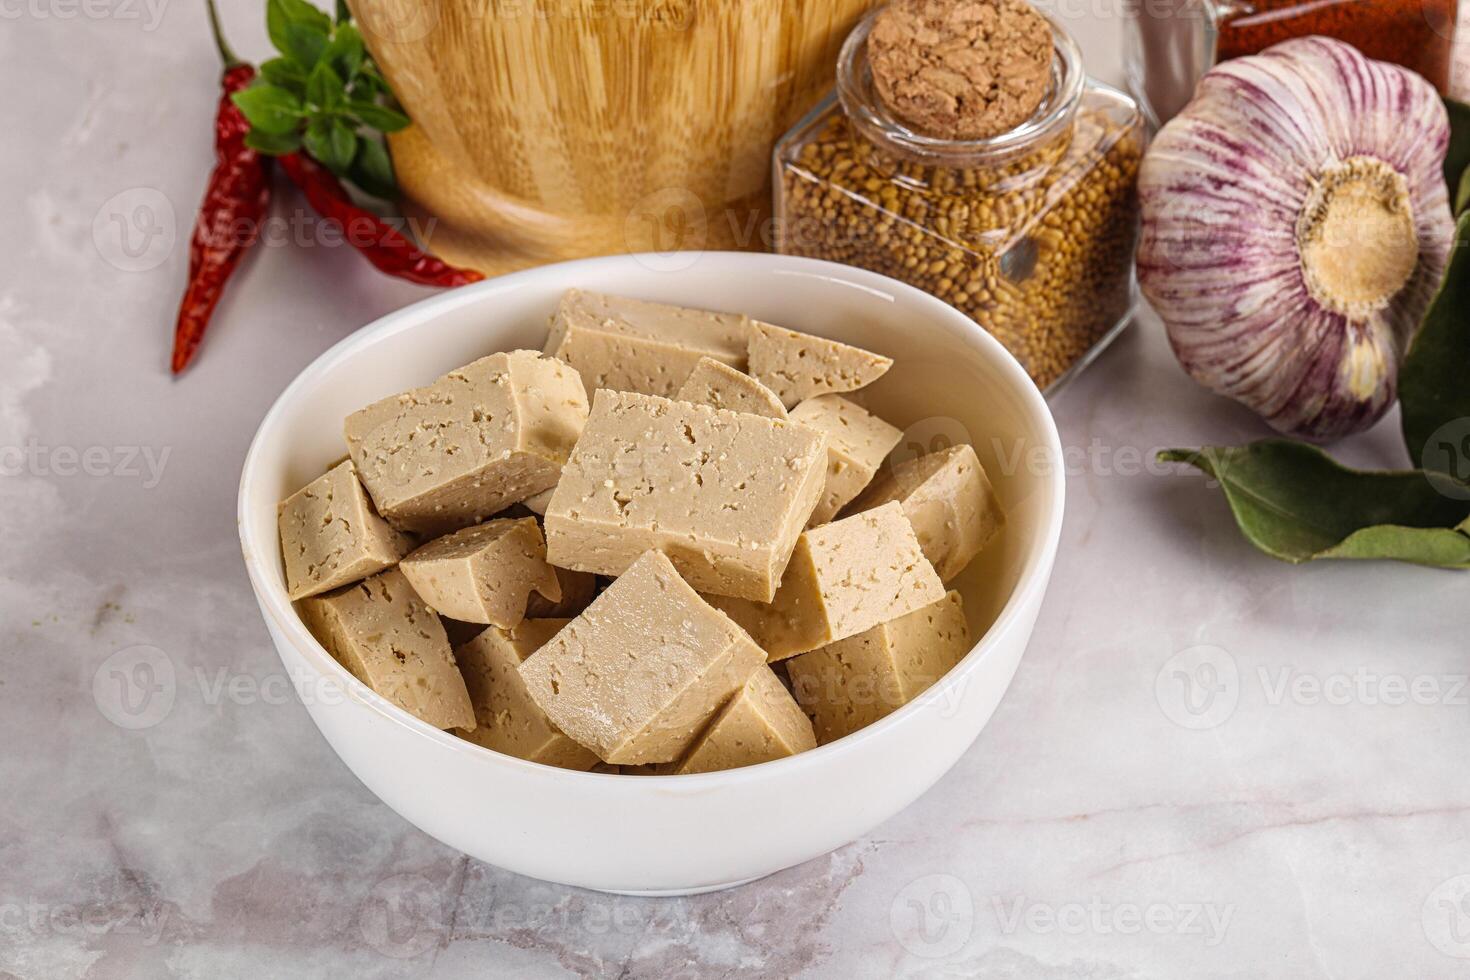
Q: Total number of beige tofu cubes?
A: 15